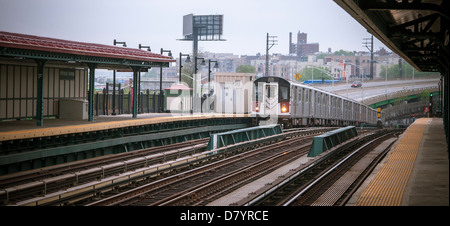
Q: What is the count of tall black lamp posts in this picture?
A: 6